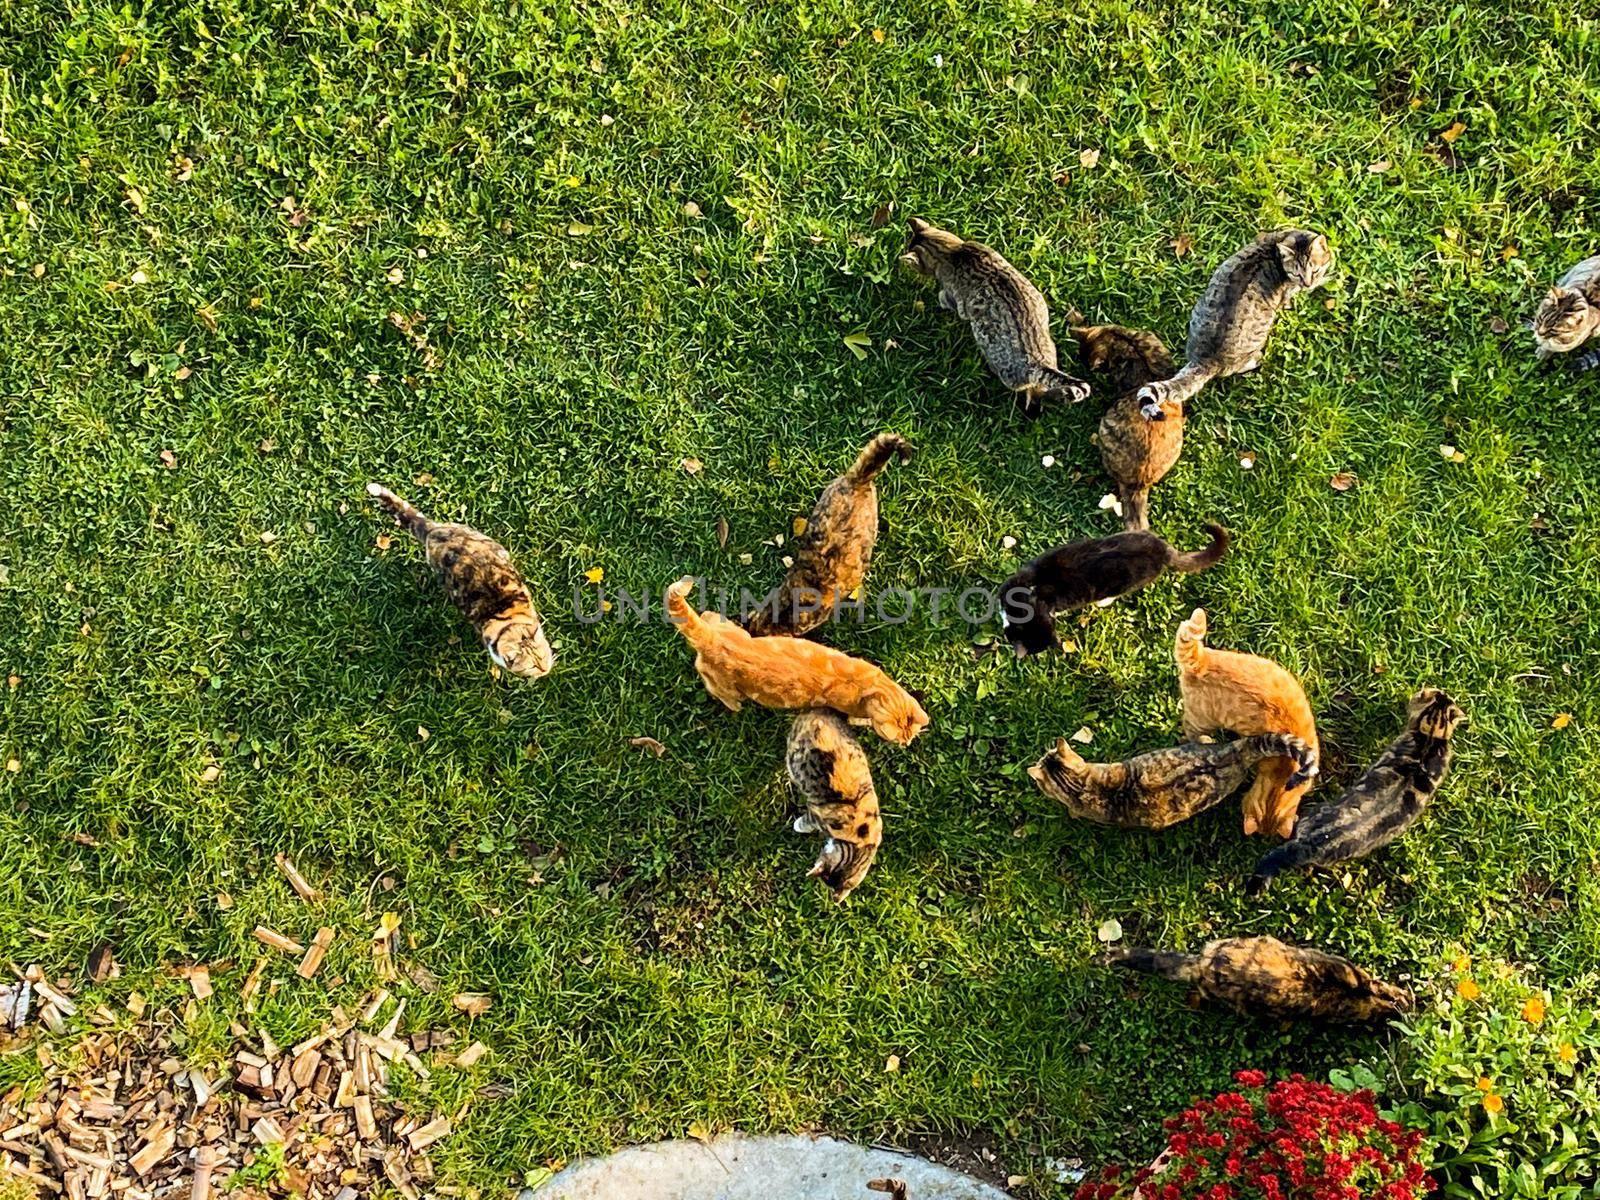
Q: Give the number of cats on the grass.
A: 13